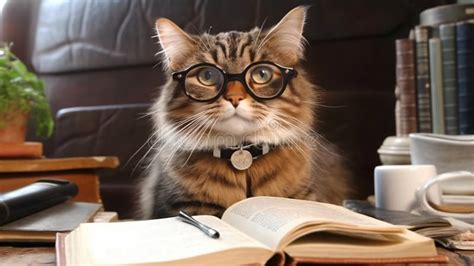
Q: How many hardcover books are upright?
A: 5